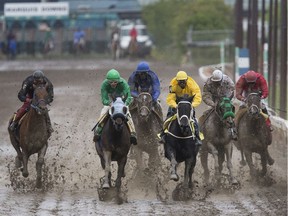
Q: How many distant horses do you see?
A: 2